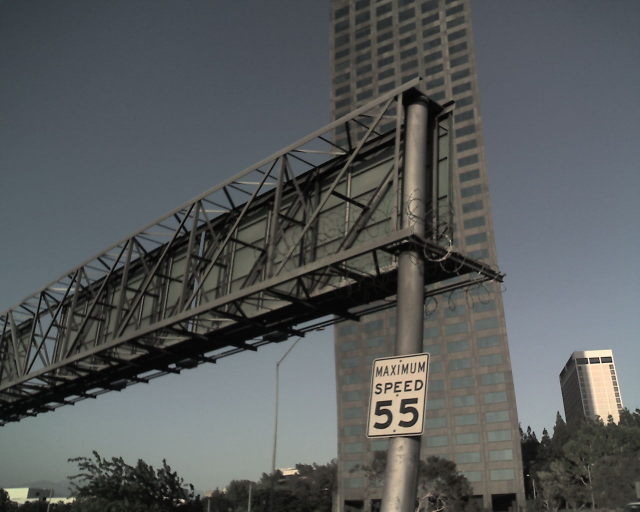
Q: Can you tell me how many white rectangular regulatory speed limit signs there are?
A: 1